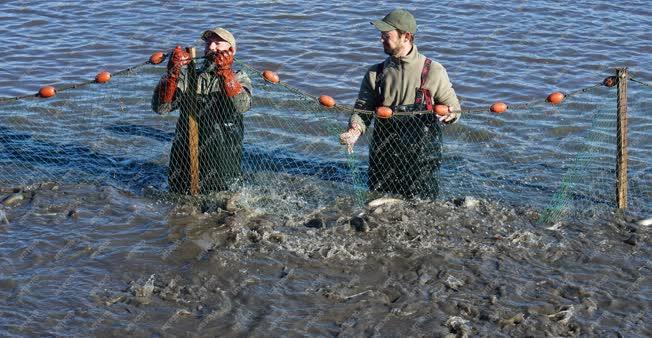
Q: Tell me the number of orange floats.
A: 10